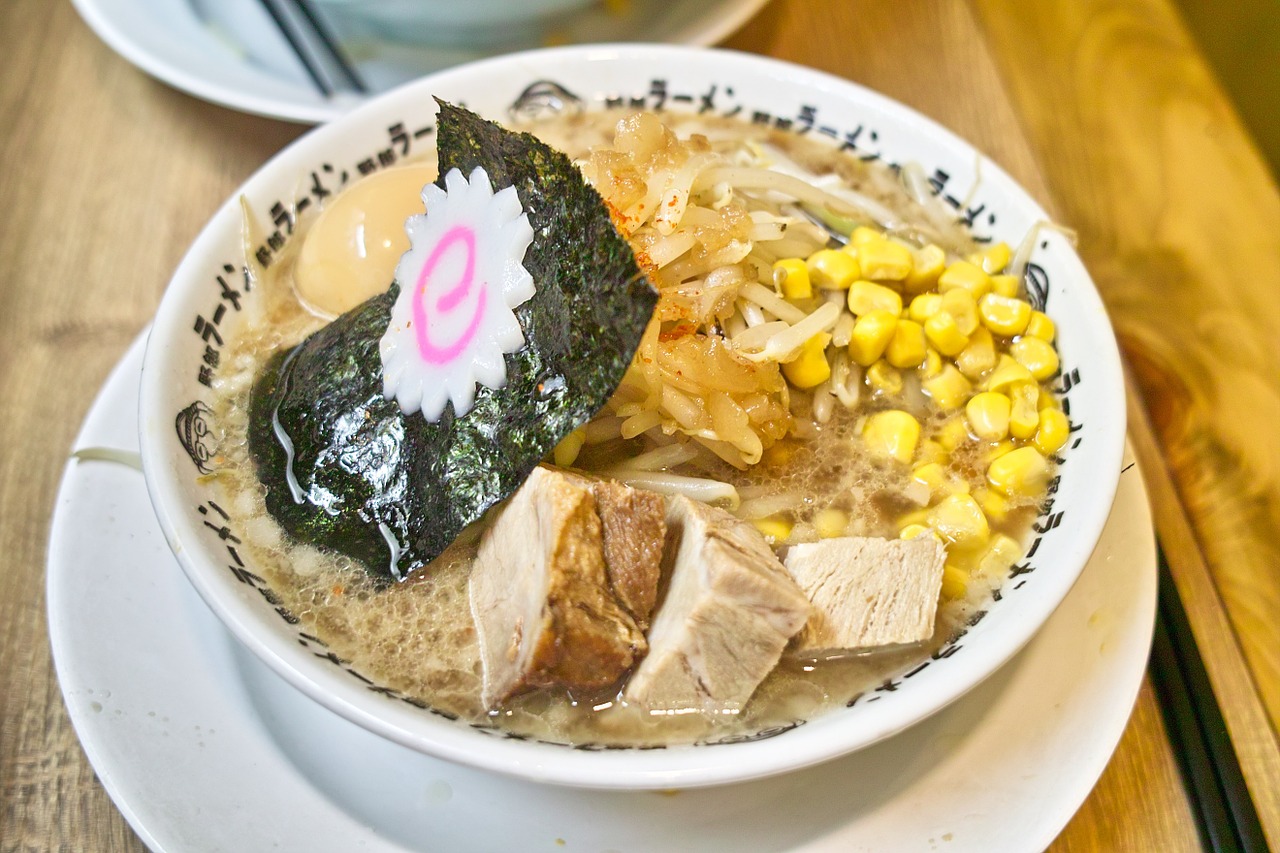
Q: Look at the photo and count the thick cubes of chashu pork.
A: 3